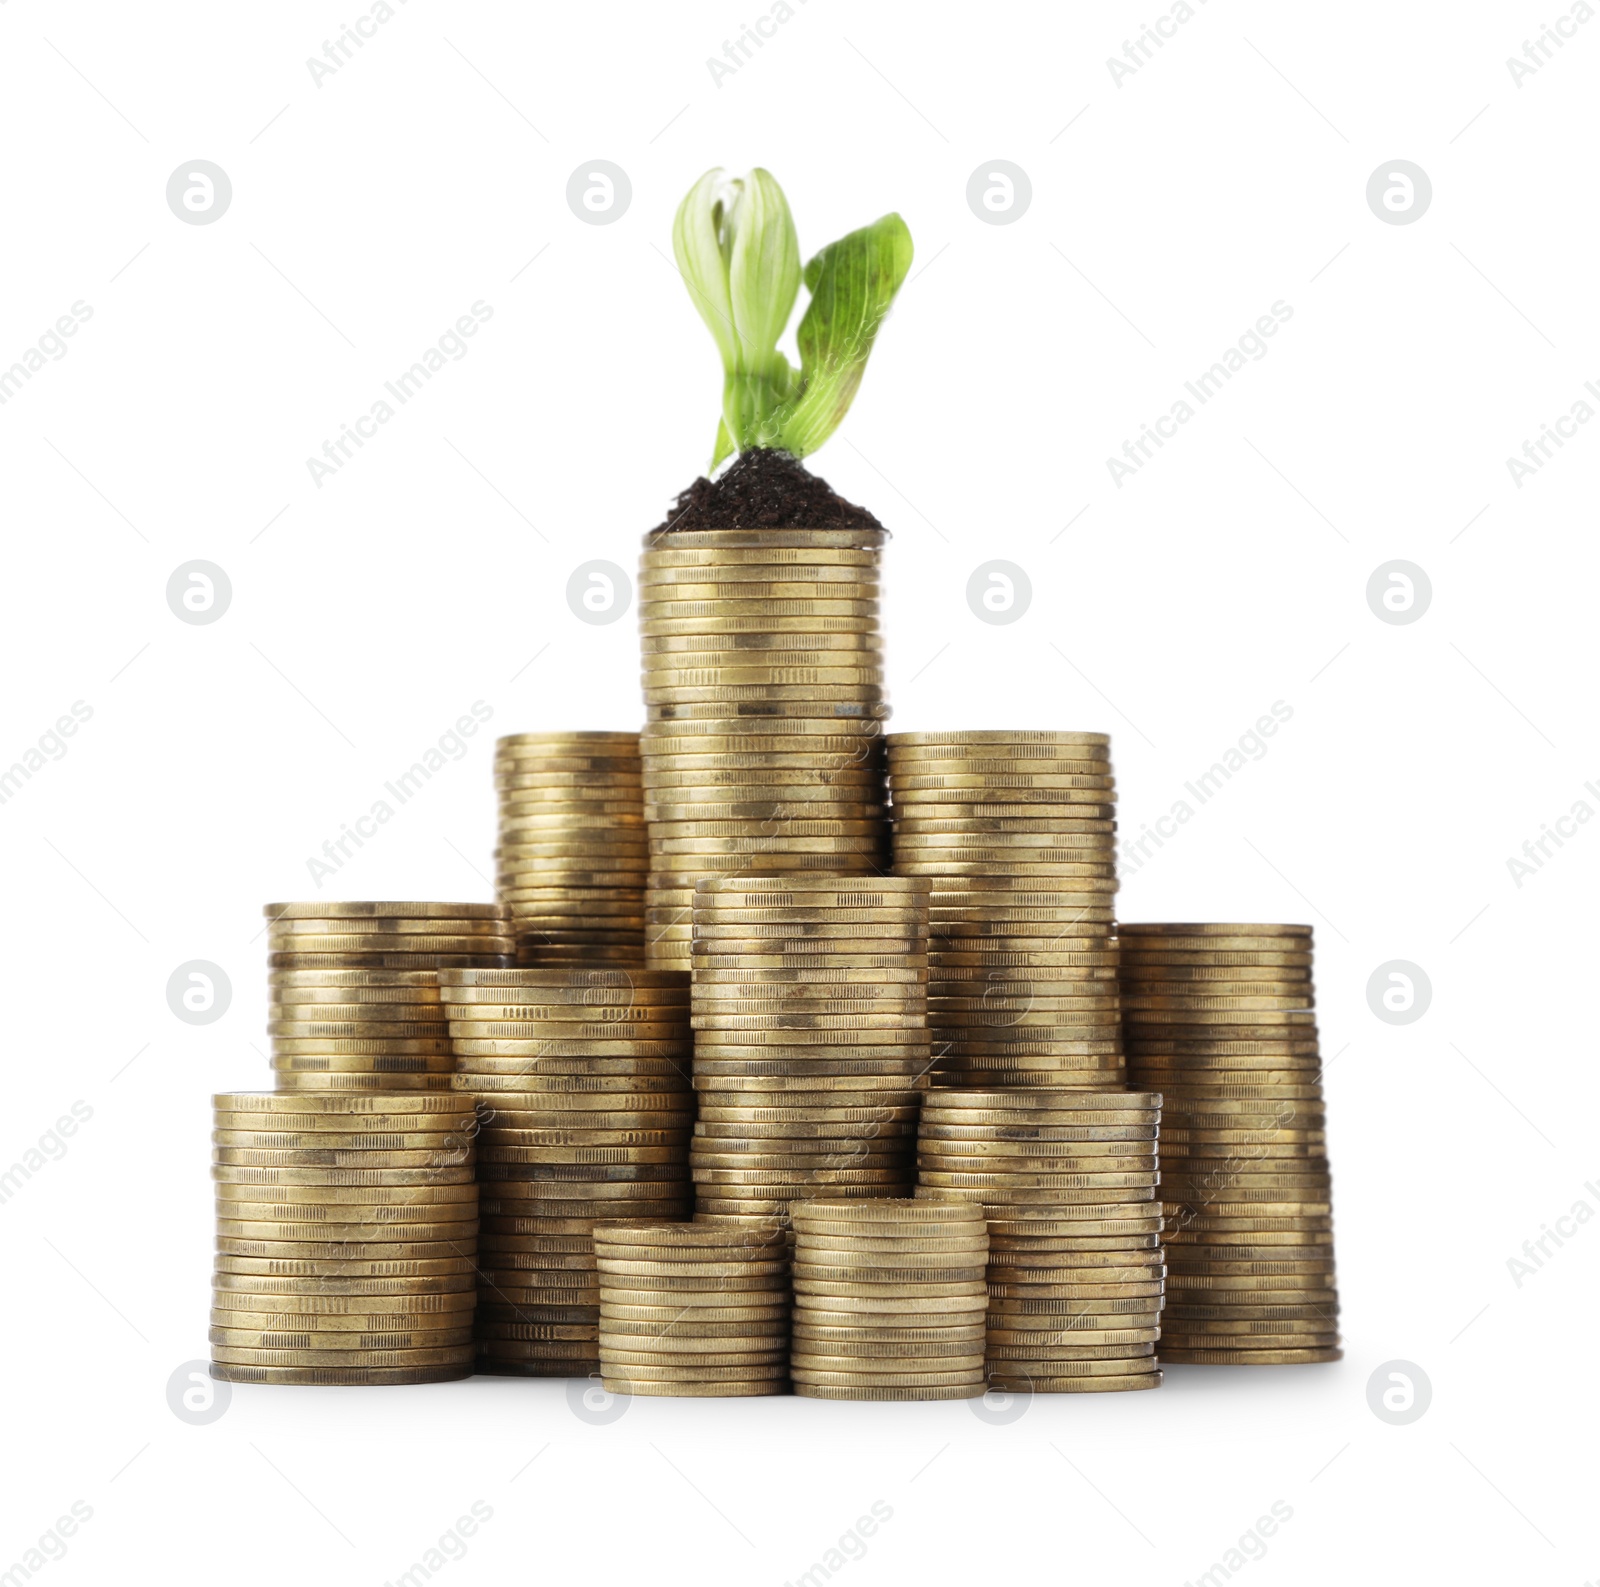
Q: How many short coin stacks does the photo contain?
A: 2